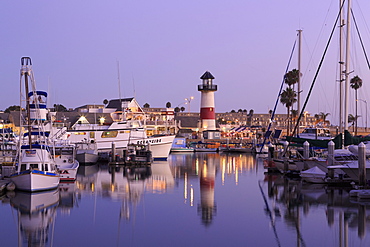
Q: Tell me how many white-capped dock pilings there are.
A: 5